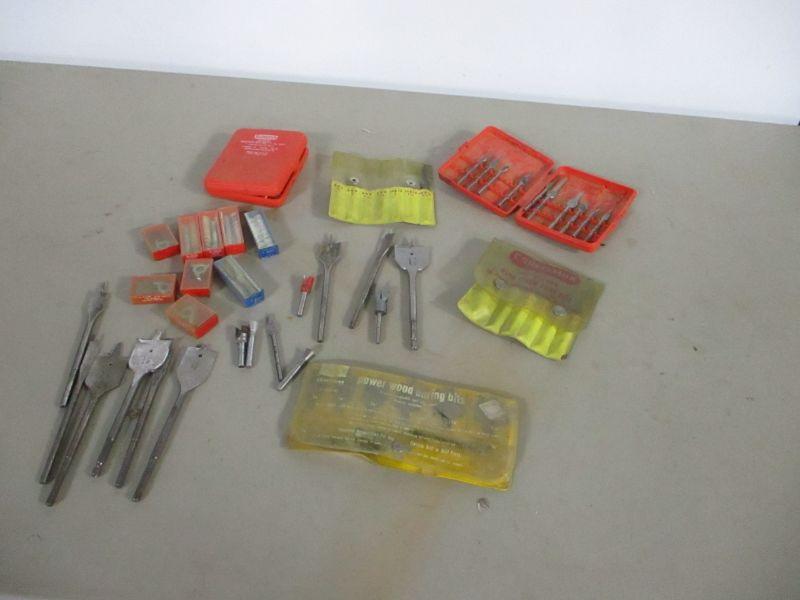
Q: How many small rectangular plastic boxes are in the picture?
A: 9